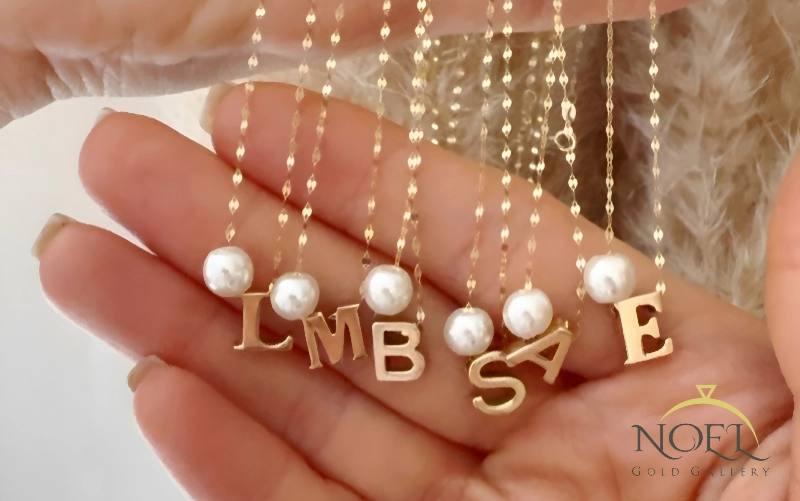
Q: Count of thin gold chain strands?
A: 12